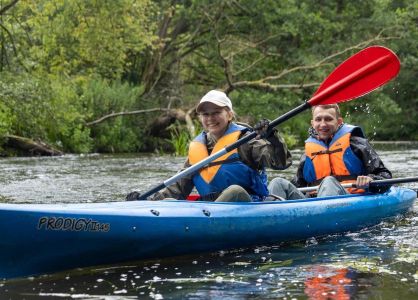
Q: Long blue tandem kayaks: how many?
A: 1